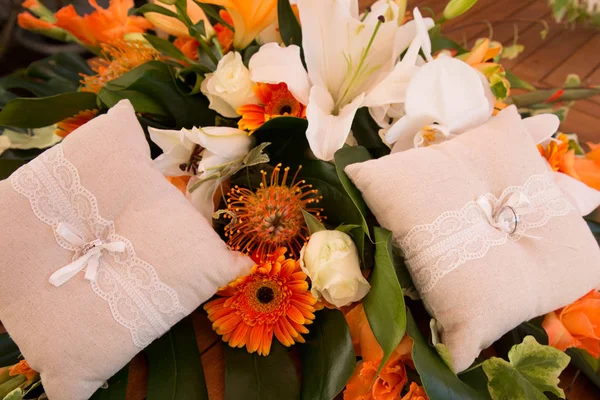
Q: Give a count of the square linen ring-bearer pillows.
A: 2